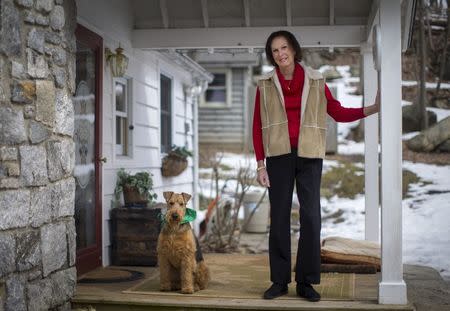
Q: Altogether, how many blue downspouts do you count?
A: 0